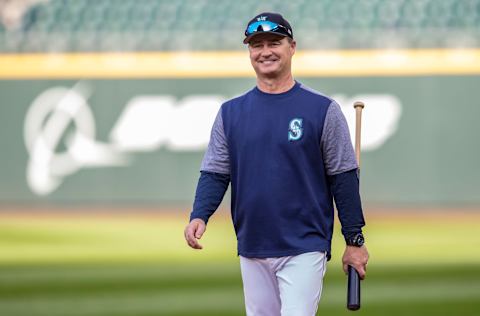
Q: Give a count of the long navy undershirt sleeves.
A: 2